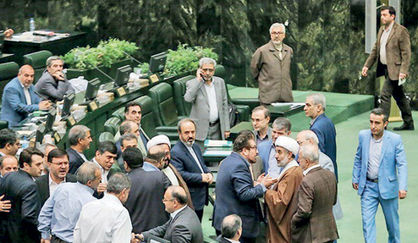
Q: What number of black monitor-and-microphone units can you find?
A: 6